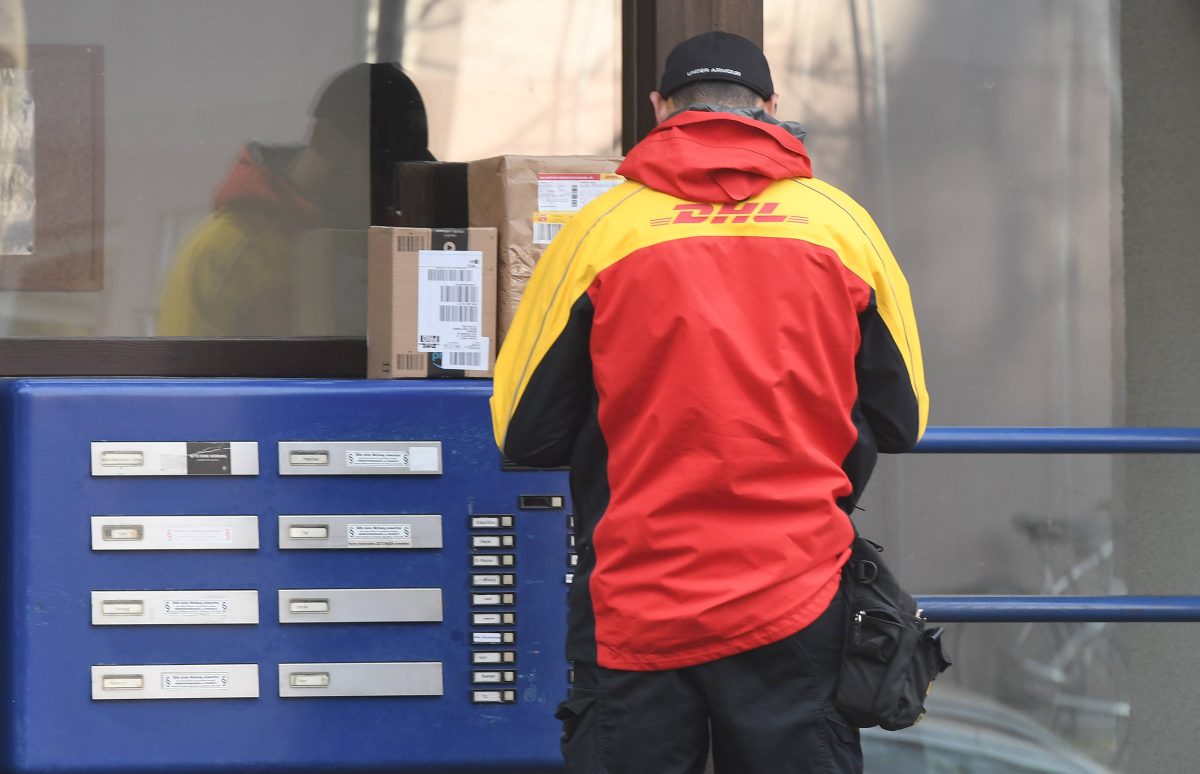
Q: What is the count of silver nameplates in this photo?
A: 8